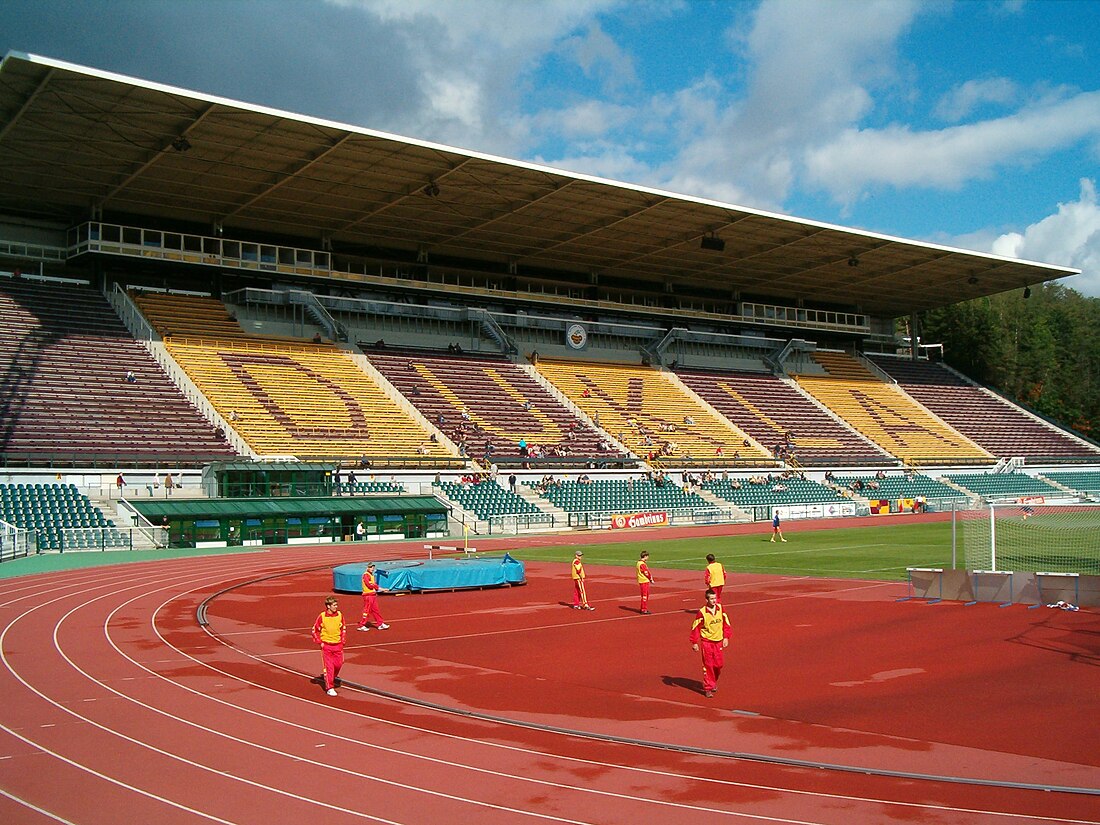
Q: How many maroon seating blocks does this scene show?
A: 4